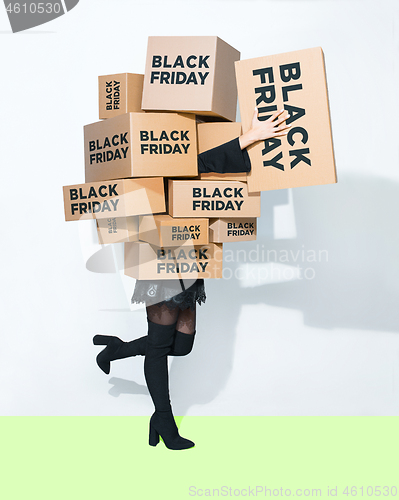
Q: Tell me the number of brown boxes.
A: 11